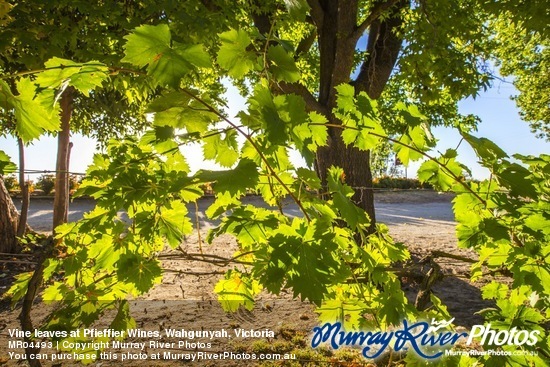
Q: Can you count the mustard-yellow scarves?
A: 0